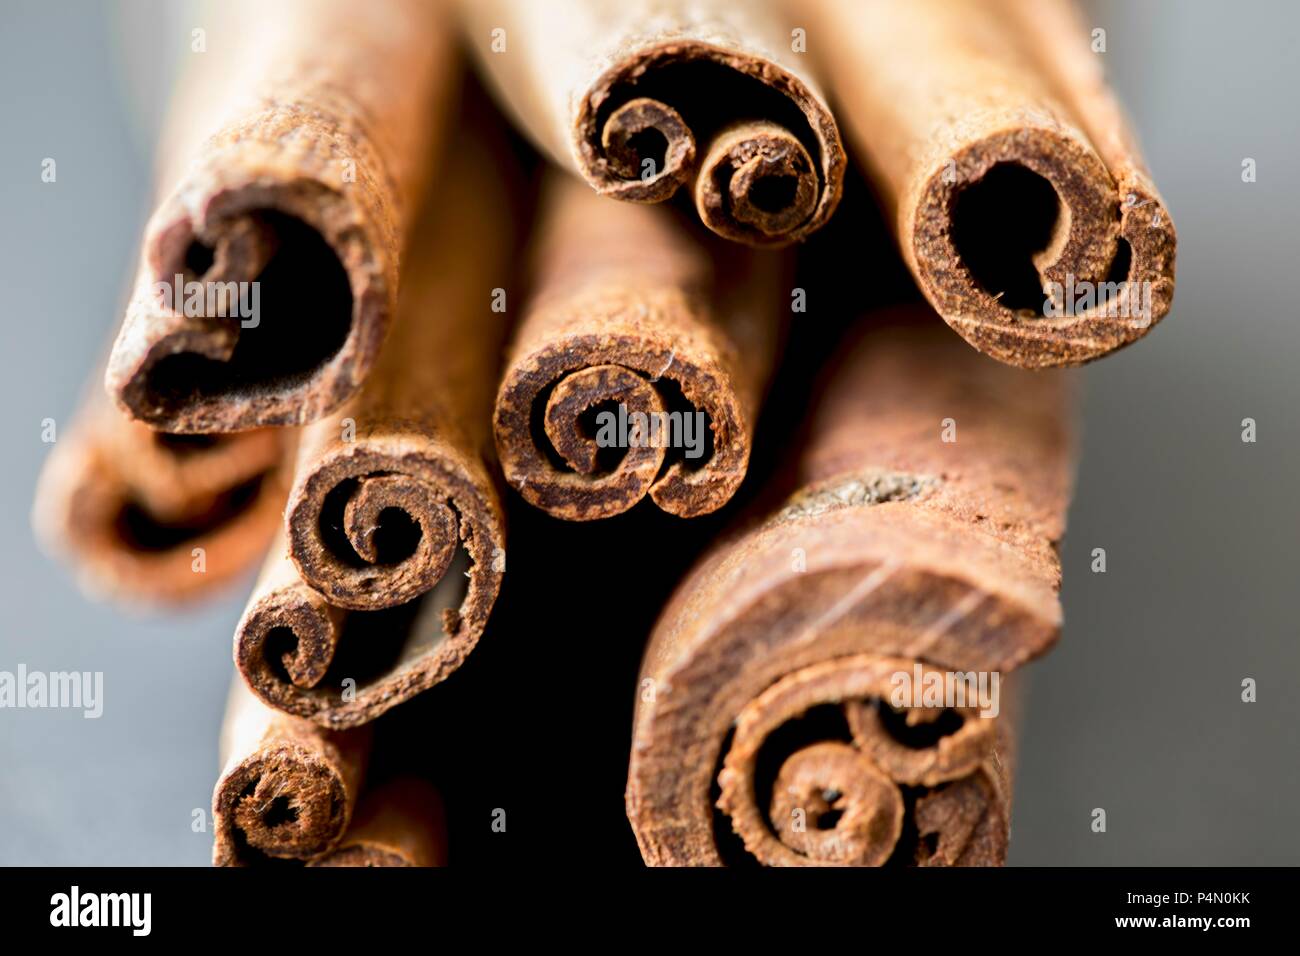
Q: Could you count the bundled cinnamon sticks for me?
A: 8